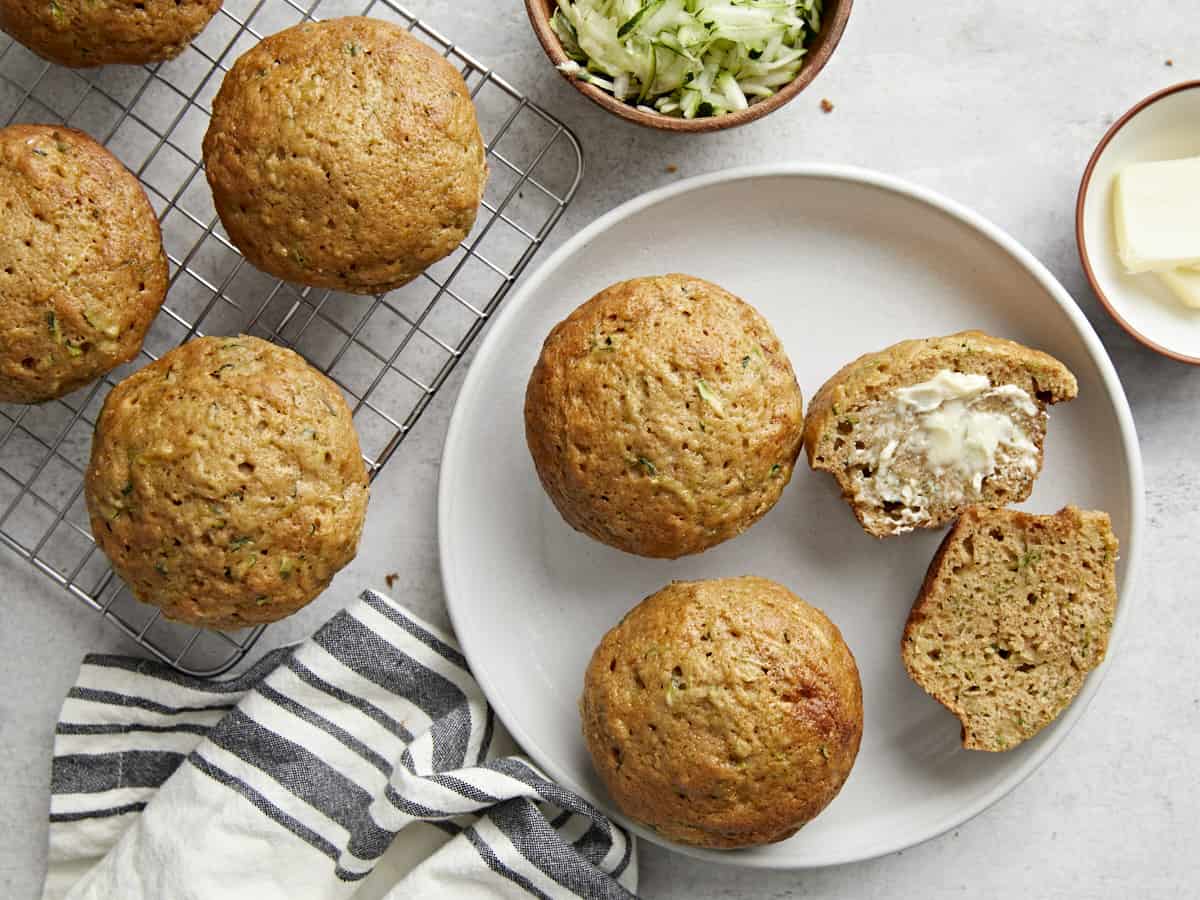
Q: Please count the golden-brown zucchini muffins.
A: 7